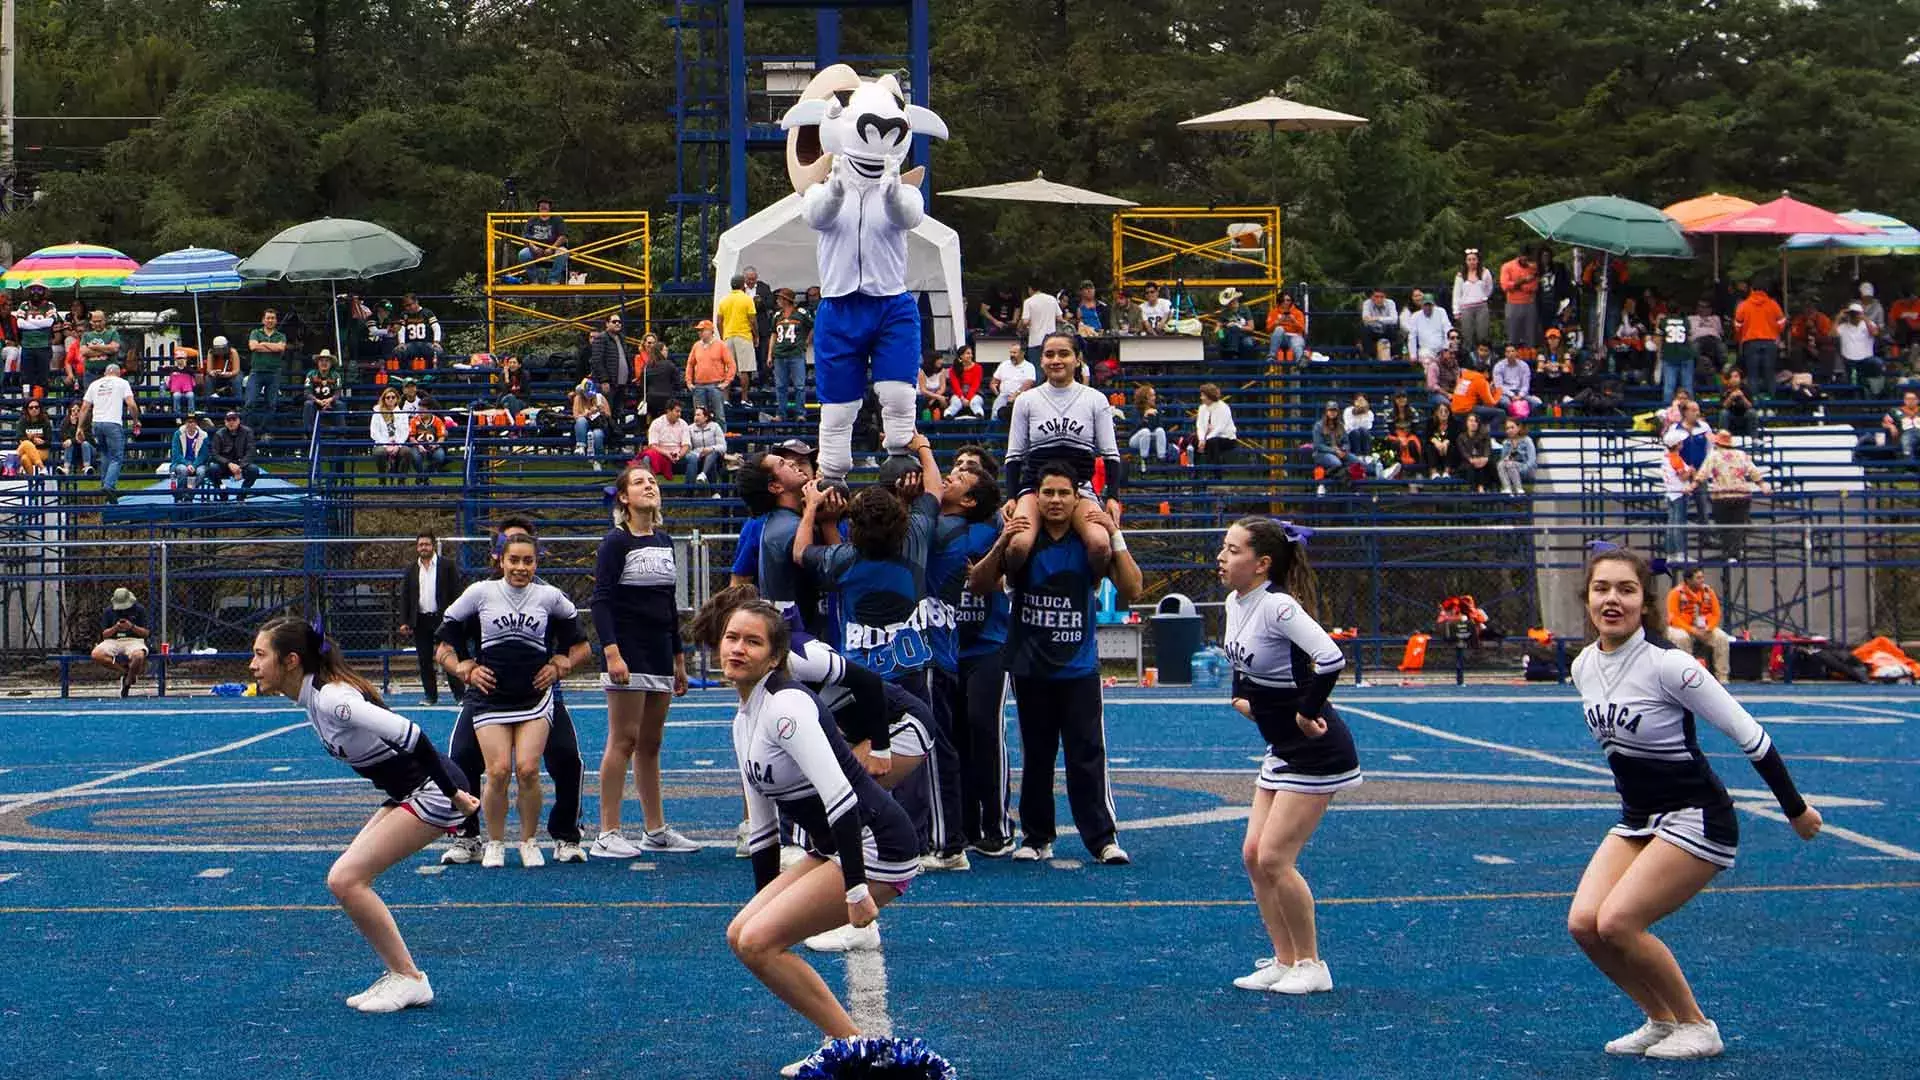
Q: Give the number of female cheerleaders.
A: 8